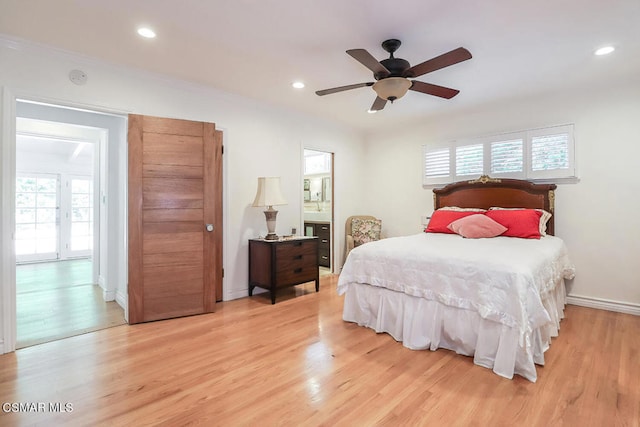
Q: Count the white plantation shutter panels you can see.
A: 4